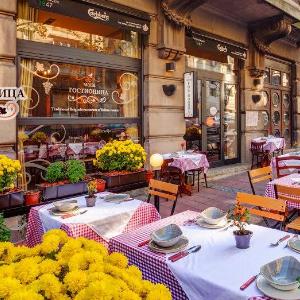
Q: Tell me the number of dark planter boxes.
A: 3